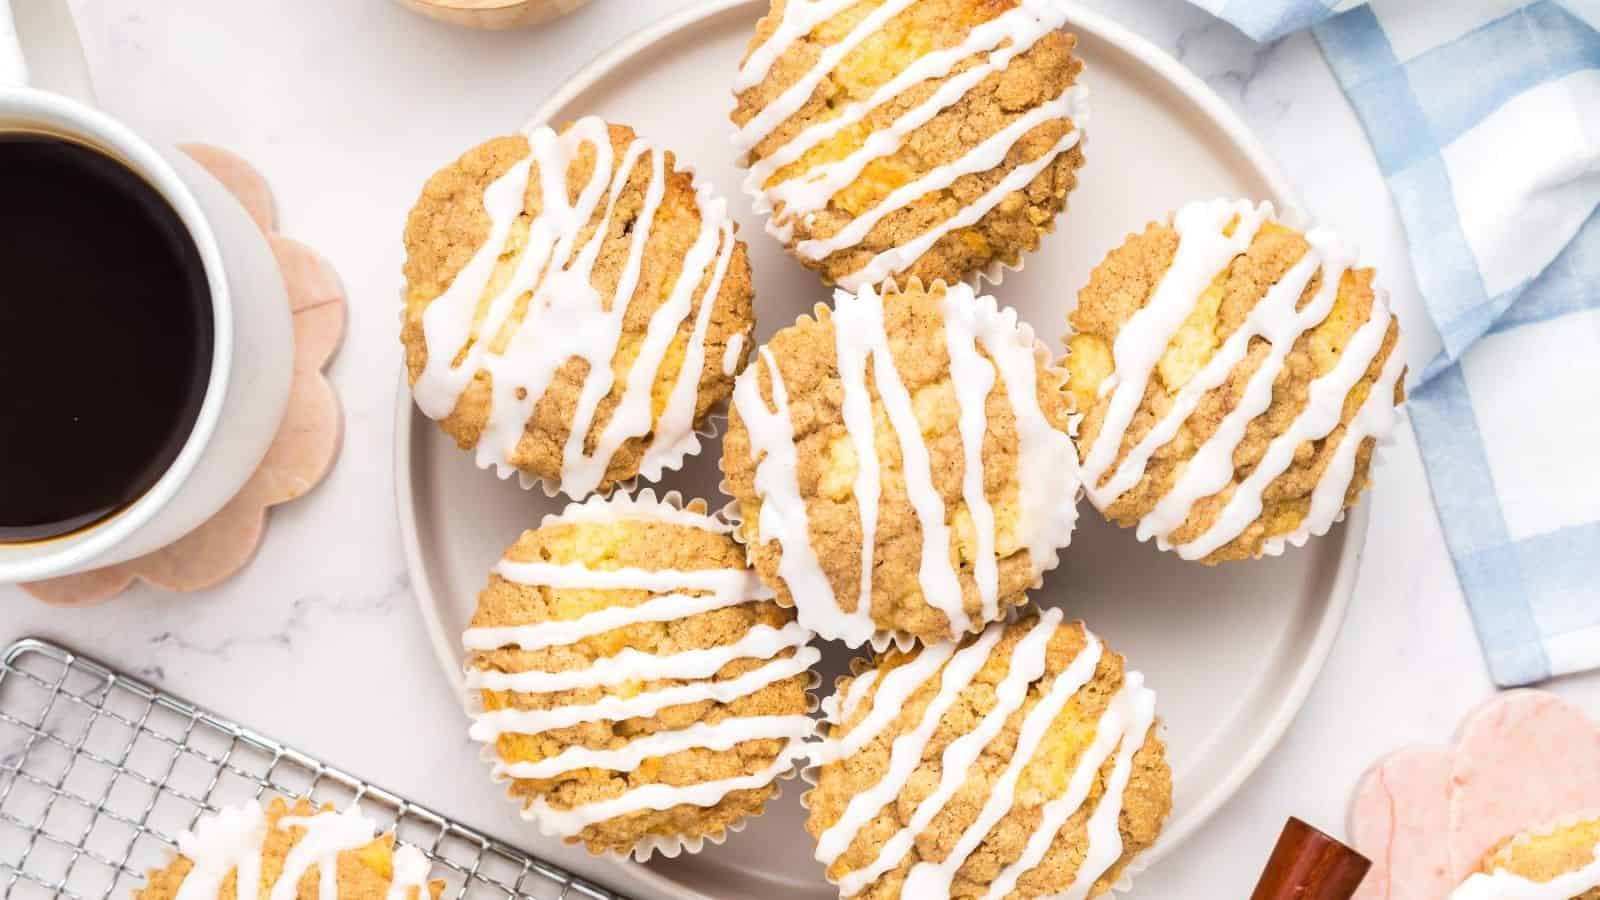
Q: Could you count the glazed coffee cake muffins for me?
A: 8